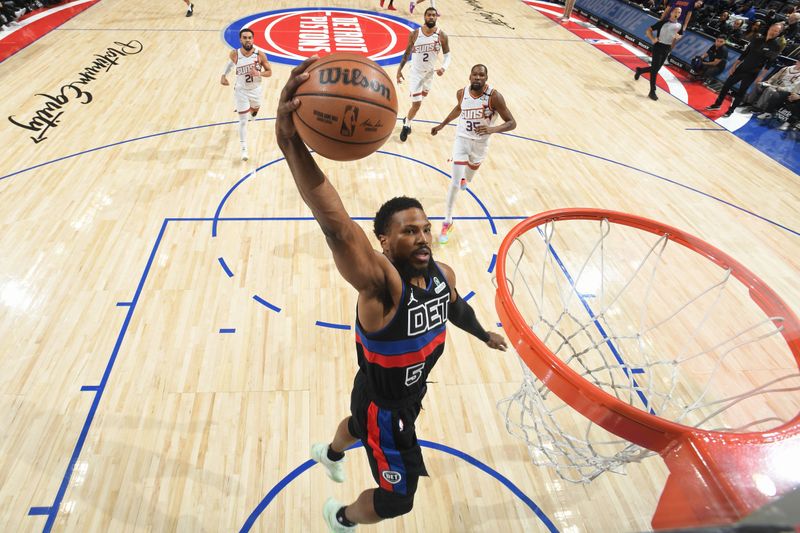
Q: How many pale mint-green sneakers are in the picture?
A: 2